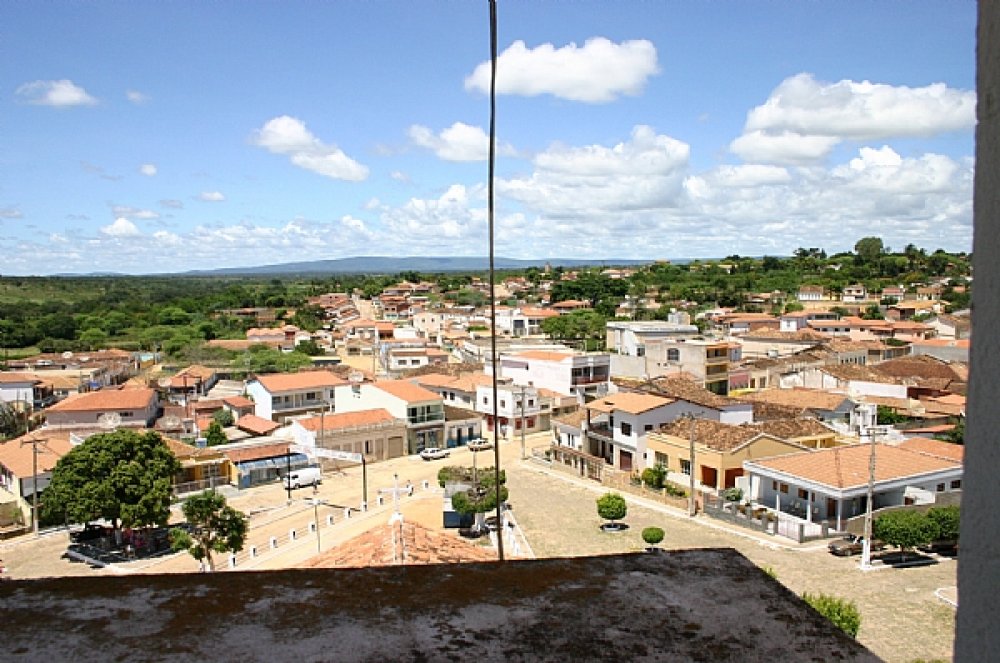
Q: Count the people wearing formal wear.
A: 0